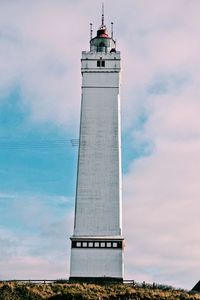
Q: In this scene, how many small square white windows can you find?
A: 7